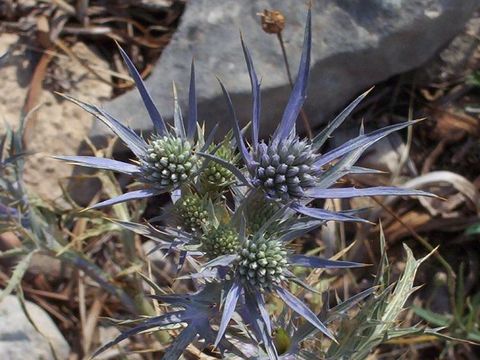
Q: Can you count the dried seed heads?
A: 1